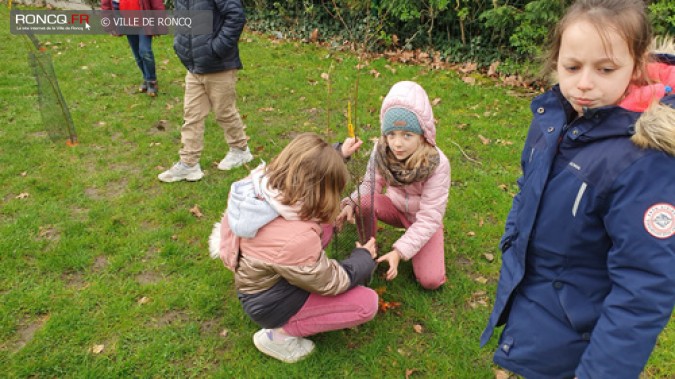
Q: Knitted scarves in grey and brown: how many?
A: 1